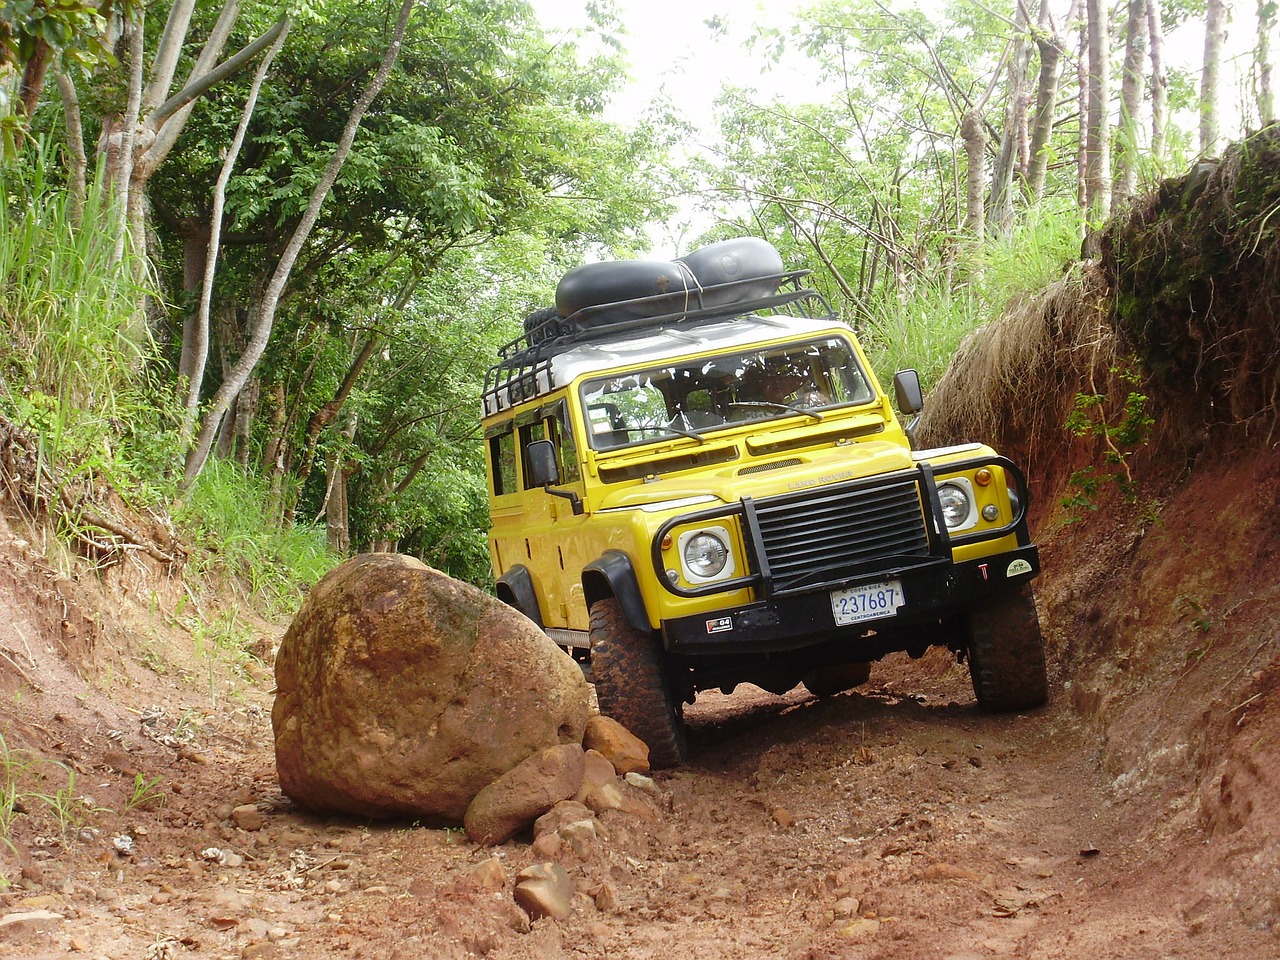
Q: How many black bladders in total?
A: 2